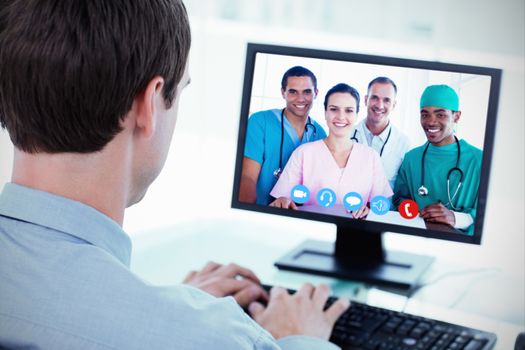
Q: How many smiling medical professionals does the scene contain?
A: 4